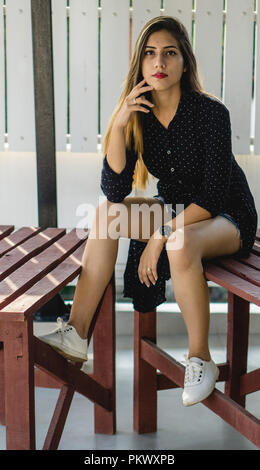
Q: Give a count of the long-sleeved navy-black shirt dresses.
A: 1